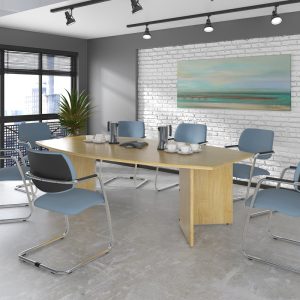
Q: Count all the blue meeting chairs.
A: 7